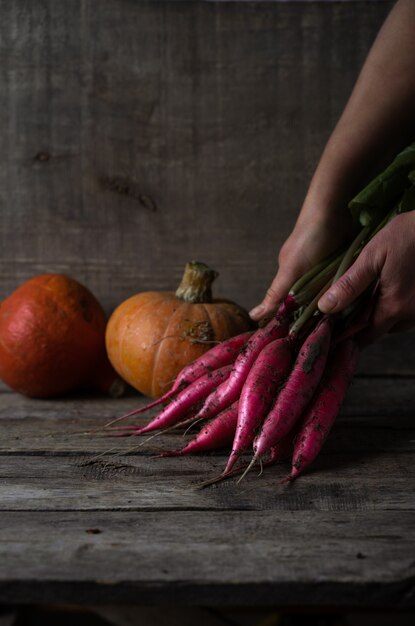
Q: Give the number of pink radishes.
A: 8